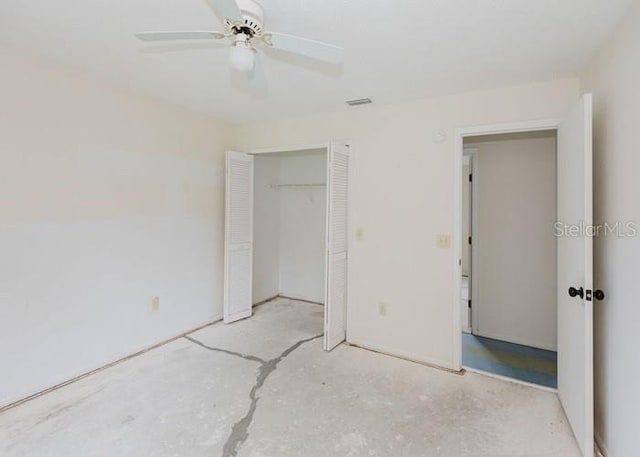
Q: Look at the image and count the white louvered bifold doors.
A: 2